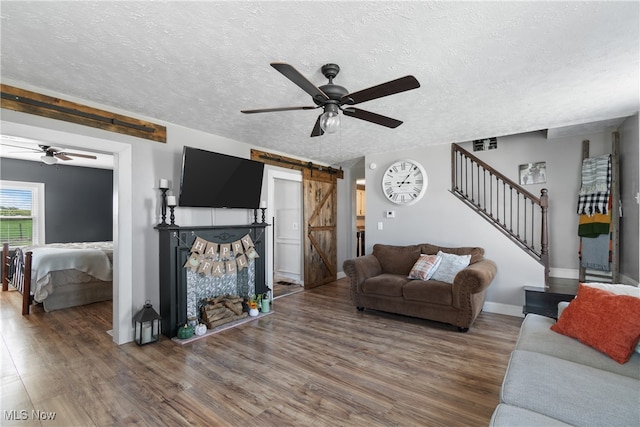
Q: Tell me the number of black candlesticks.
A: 4